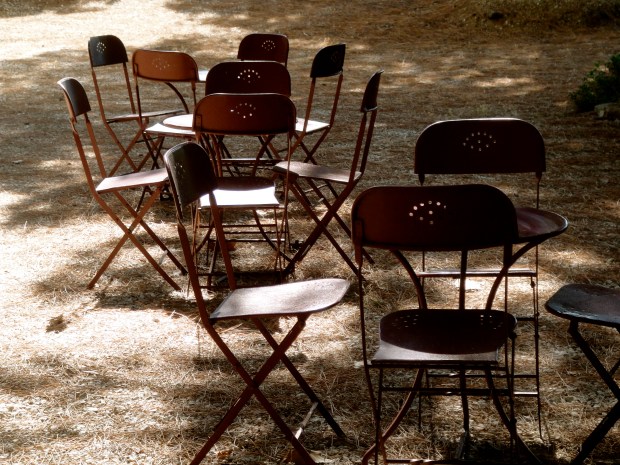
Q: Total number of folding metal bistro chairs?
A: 12